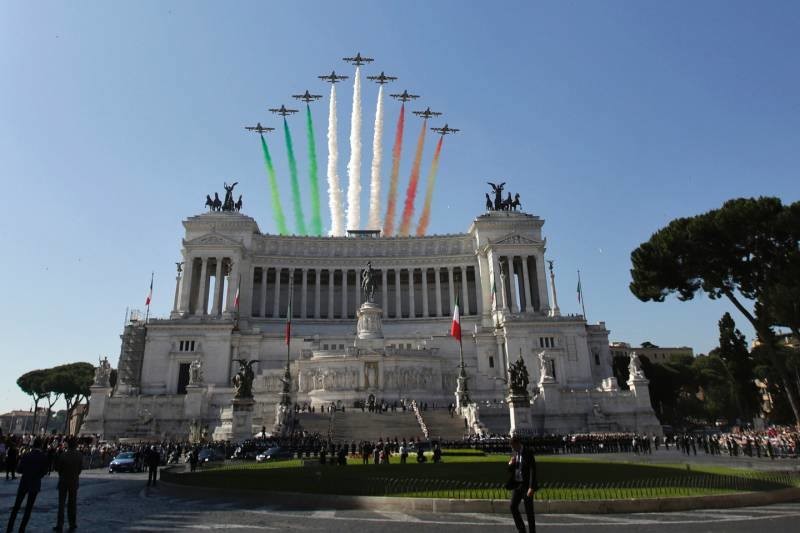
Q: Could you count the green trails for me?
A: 3